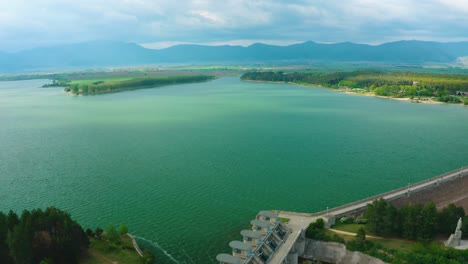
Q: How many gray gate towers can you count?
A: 5